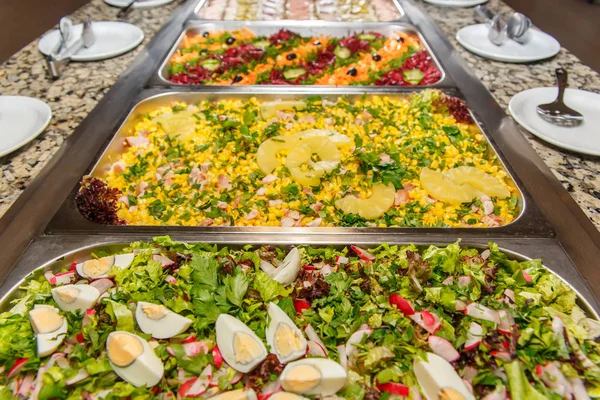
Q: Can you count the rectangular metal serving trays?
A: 4